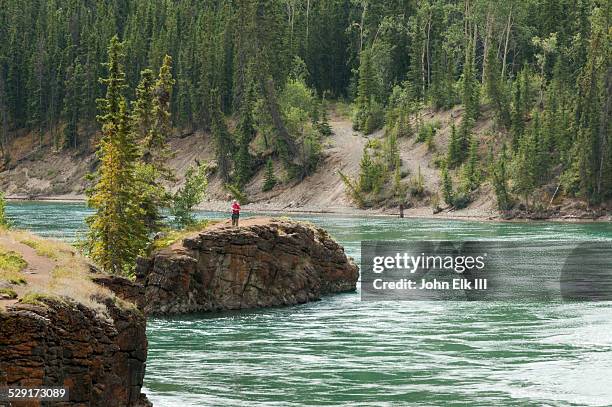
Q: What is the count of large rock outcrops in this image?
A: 2